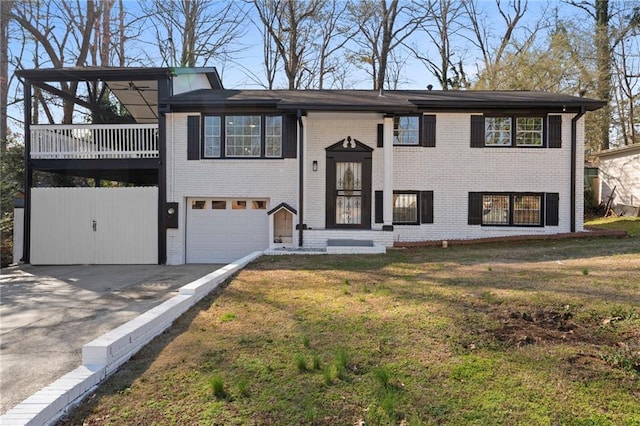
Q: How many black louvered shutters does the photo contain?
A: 10